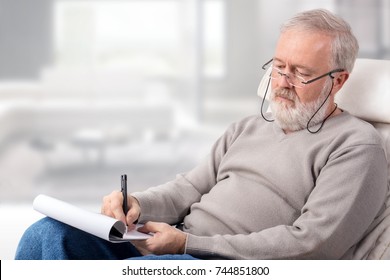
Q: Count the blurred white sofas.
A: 1